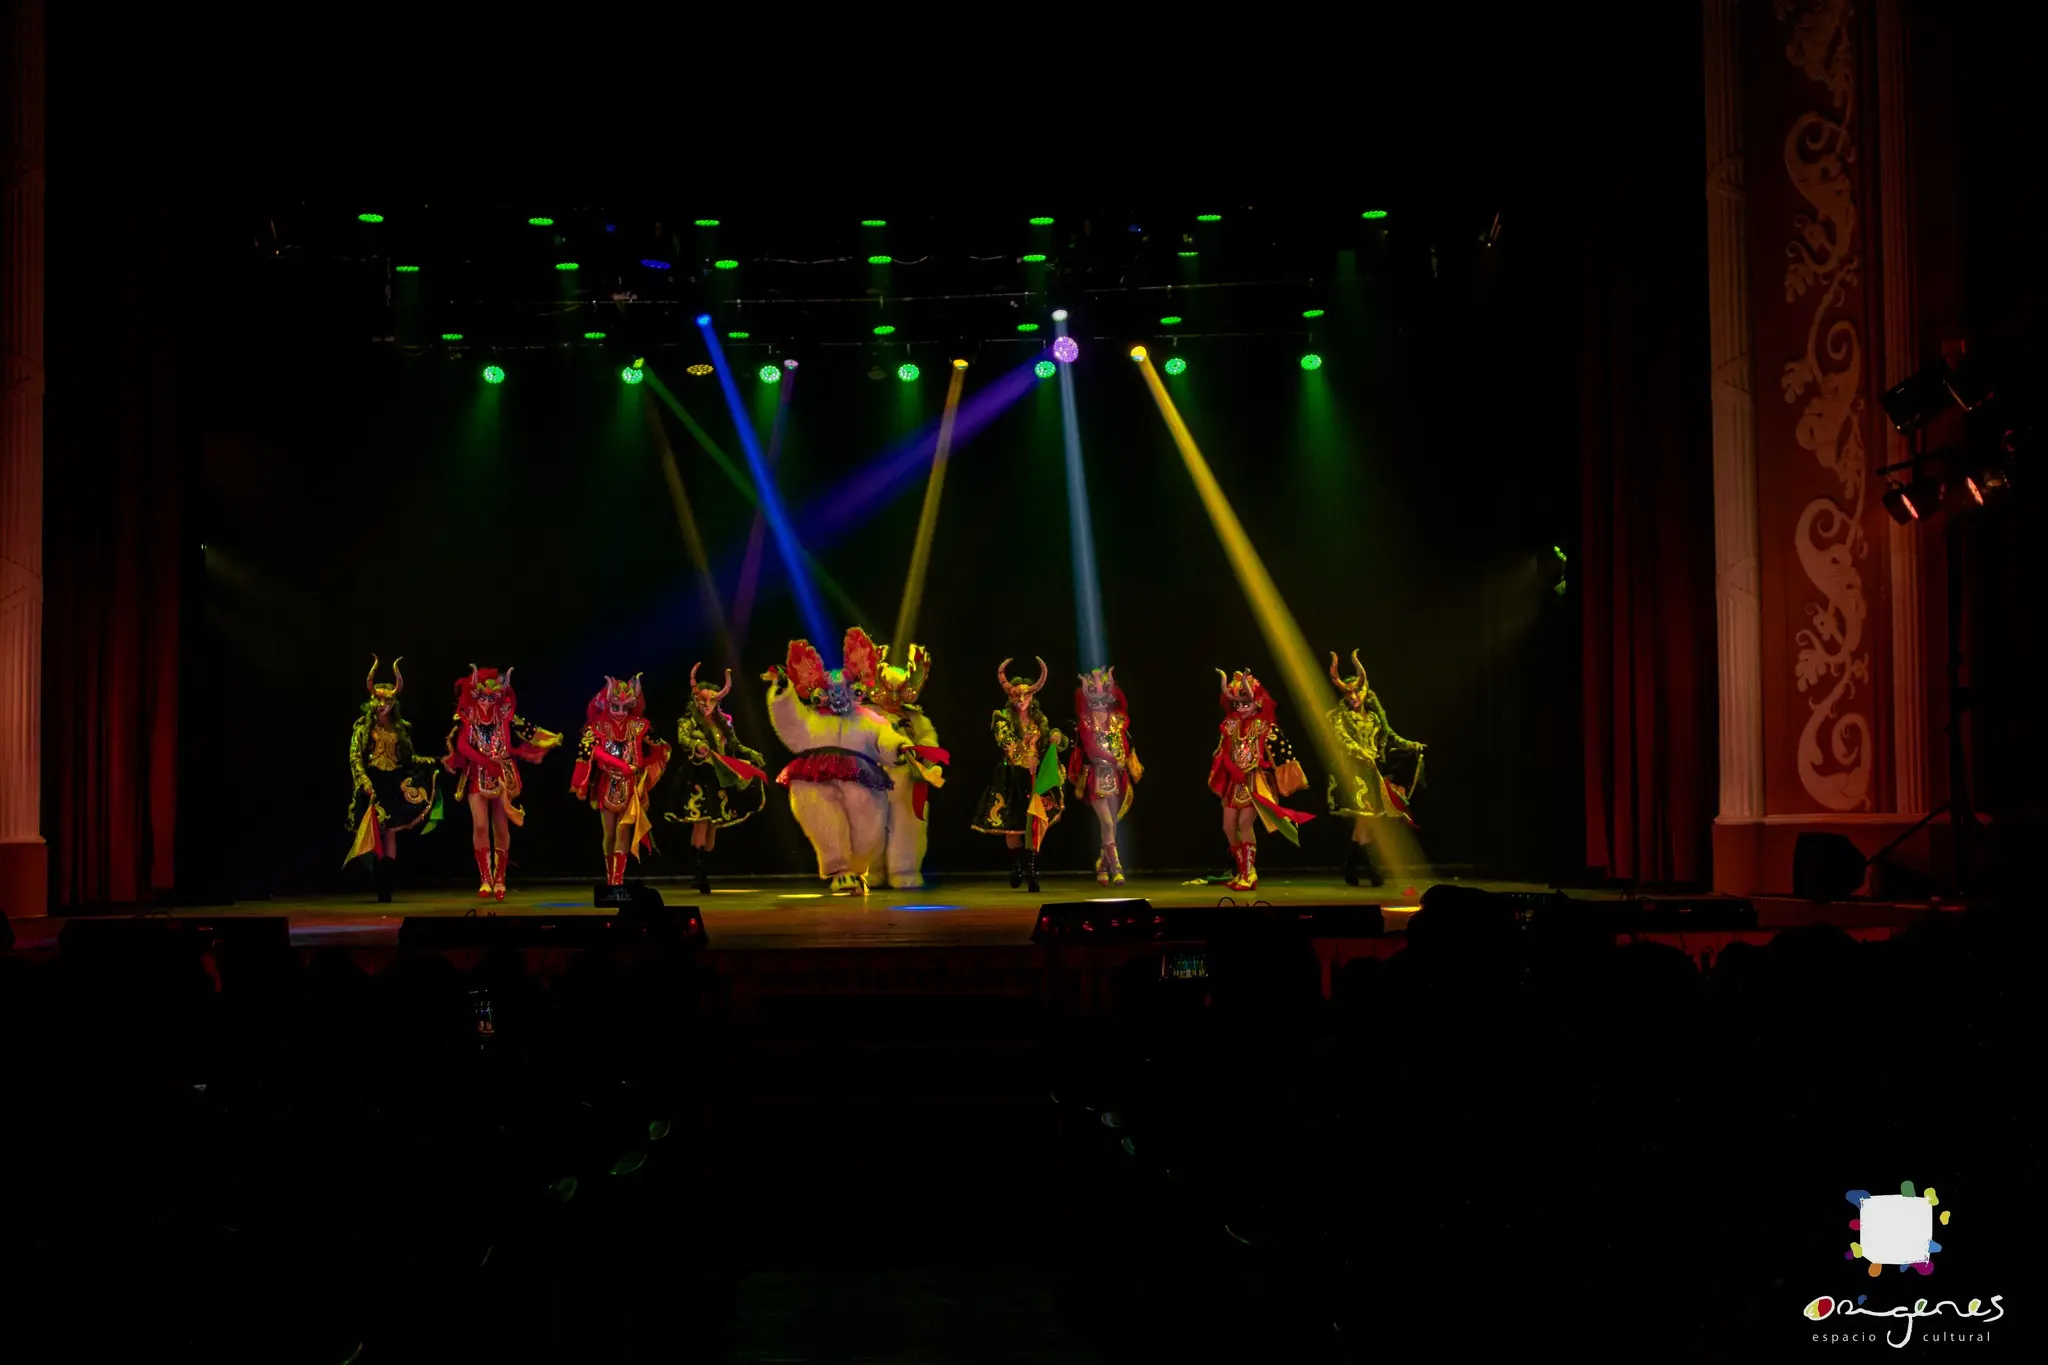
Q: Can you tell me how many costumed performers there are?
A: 10